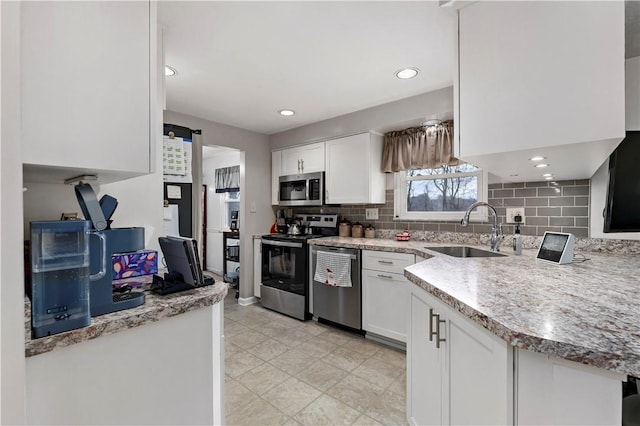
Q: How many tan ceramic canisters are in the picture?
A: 3